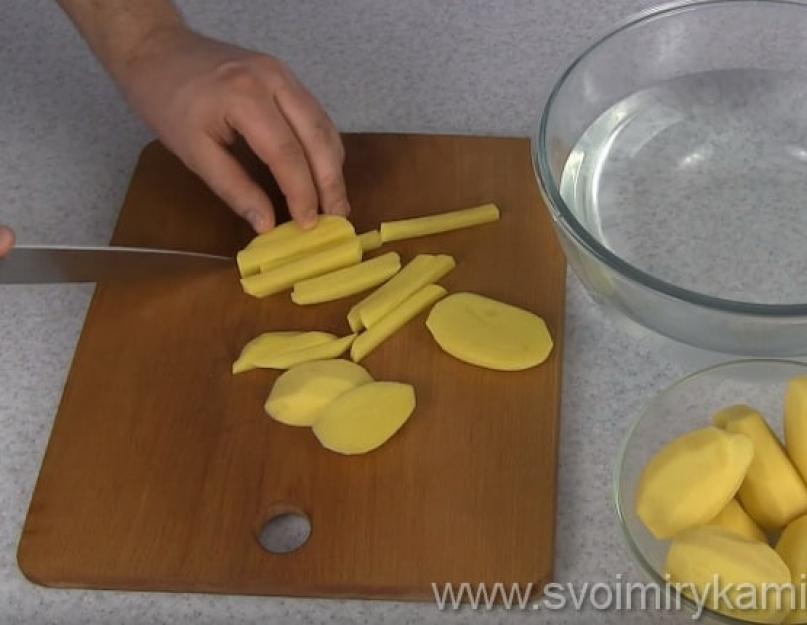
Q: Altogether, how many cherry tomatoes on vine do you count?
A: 0